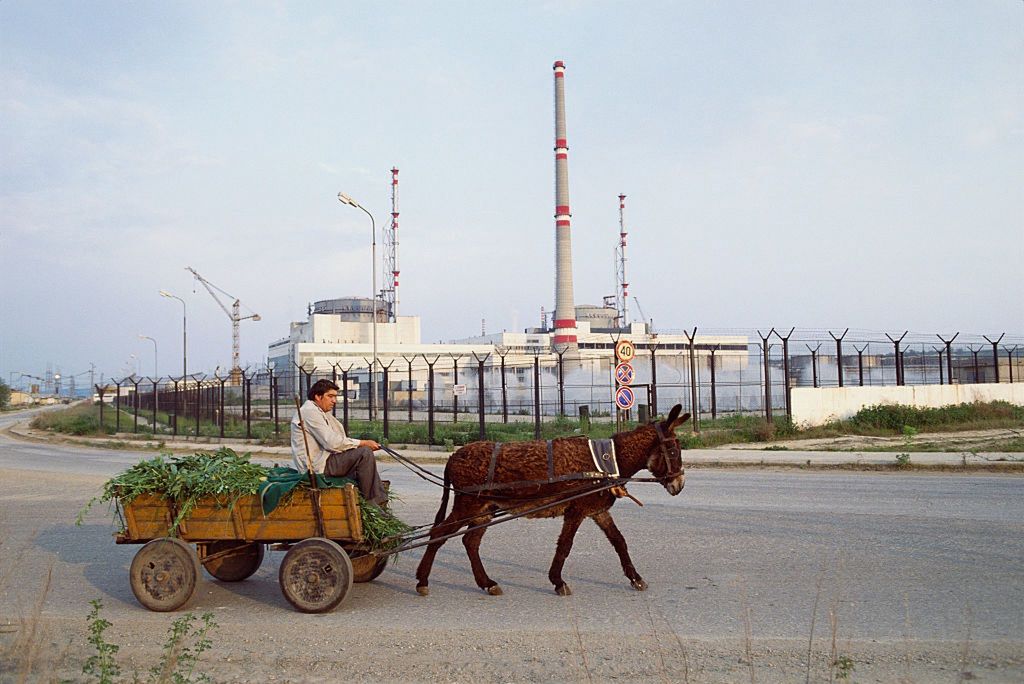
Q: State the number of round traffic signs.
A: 3